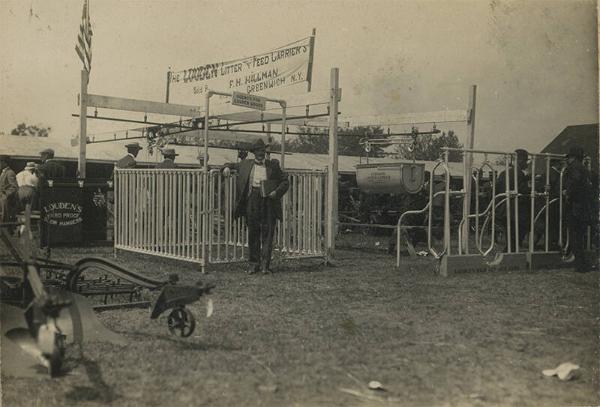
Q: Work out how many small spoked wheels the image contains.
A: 1